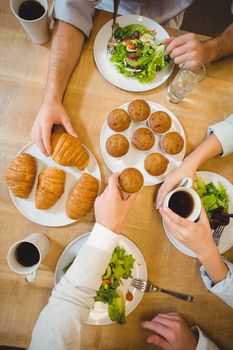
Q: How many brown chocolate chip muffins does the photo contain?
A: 8